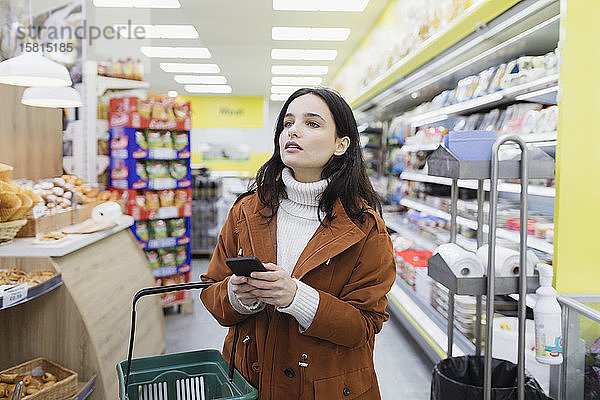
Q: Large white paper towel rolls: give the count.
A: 2